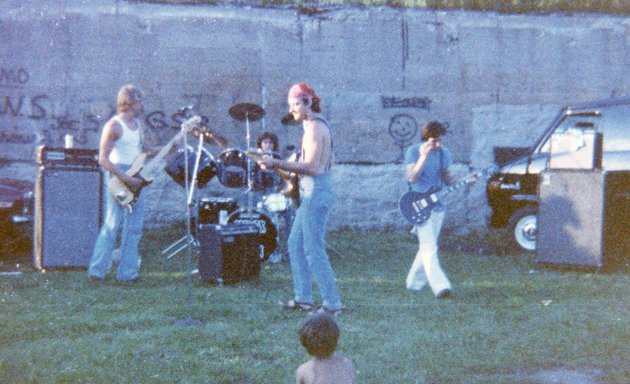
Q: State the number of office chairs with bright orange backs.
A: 0